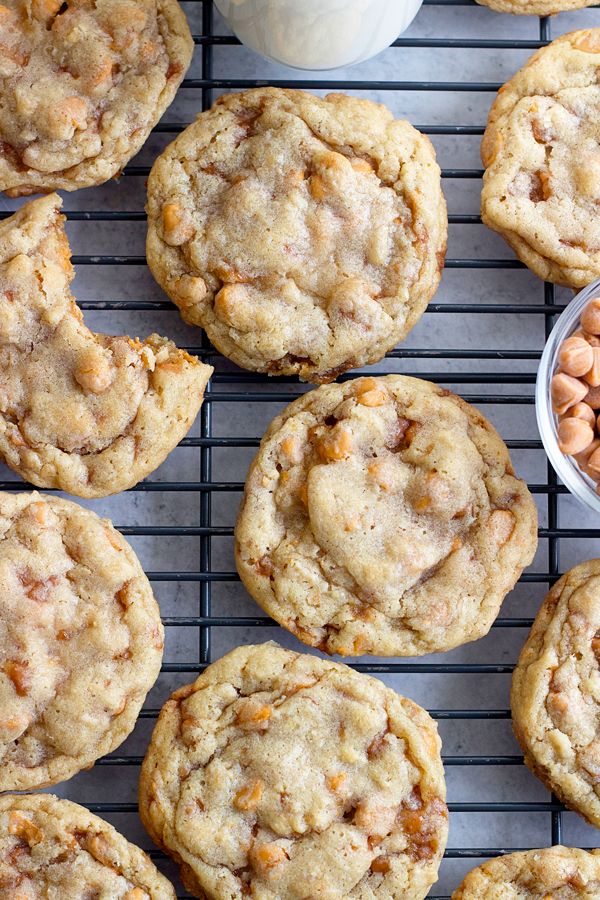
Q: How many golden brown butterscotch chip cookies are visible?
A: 11